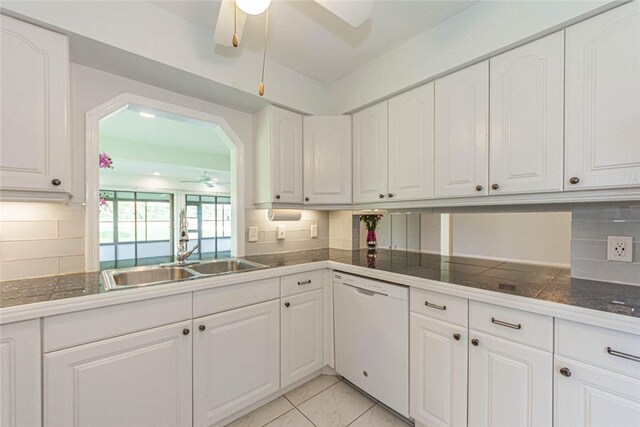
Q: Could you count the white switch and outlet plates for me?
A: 4